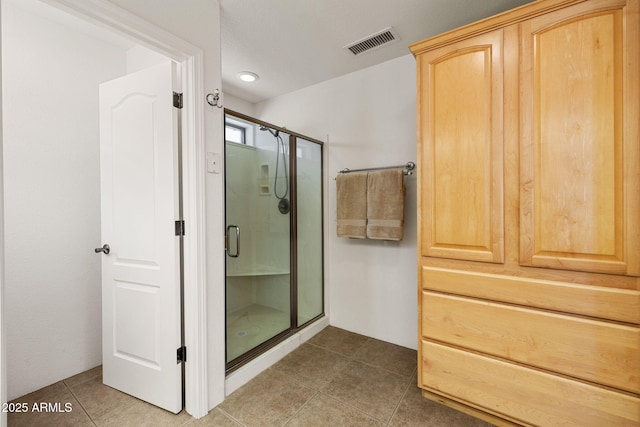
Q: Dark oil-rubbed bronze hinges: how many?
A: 3